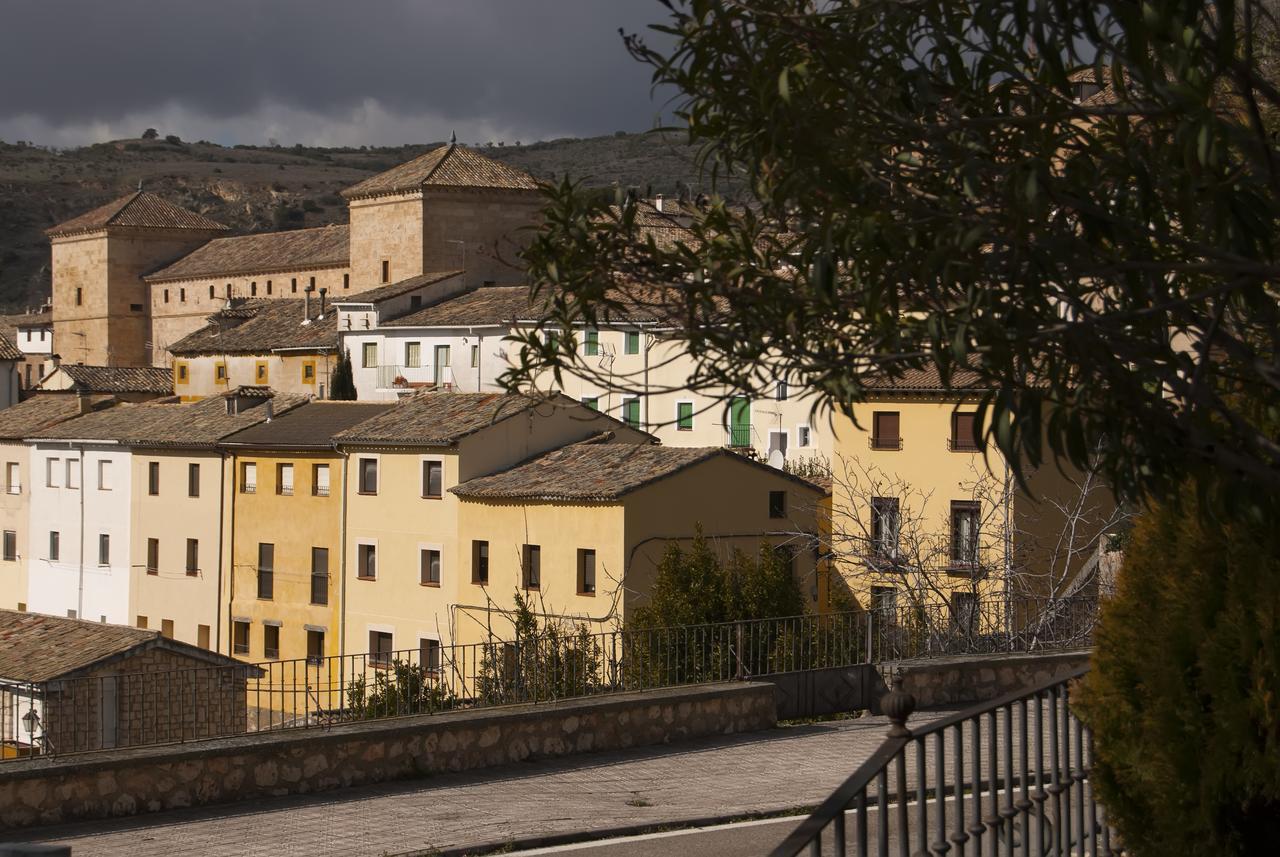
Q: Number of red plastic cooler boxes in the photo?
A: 0